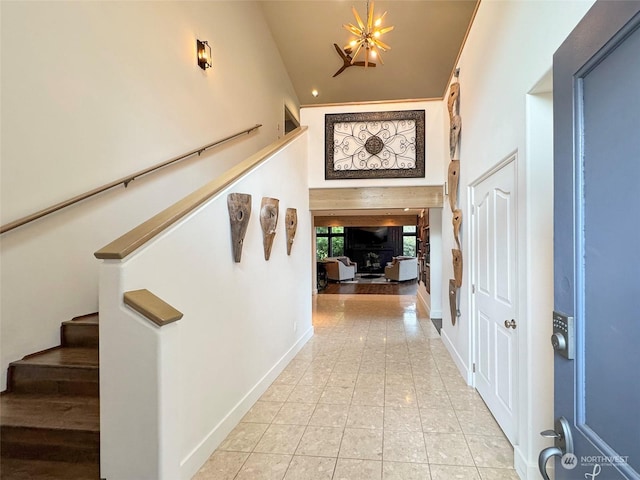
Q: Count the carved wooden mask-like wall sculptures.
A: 3